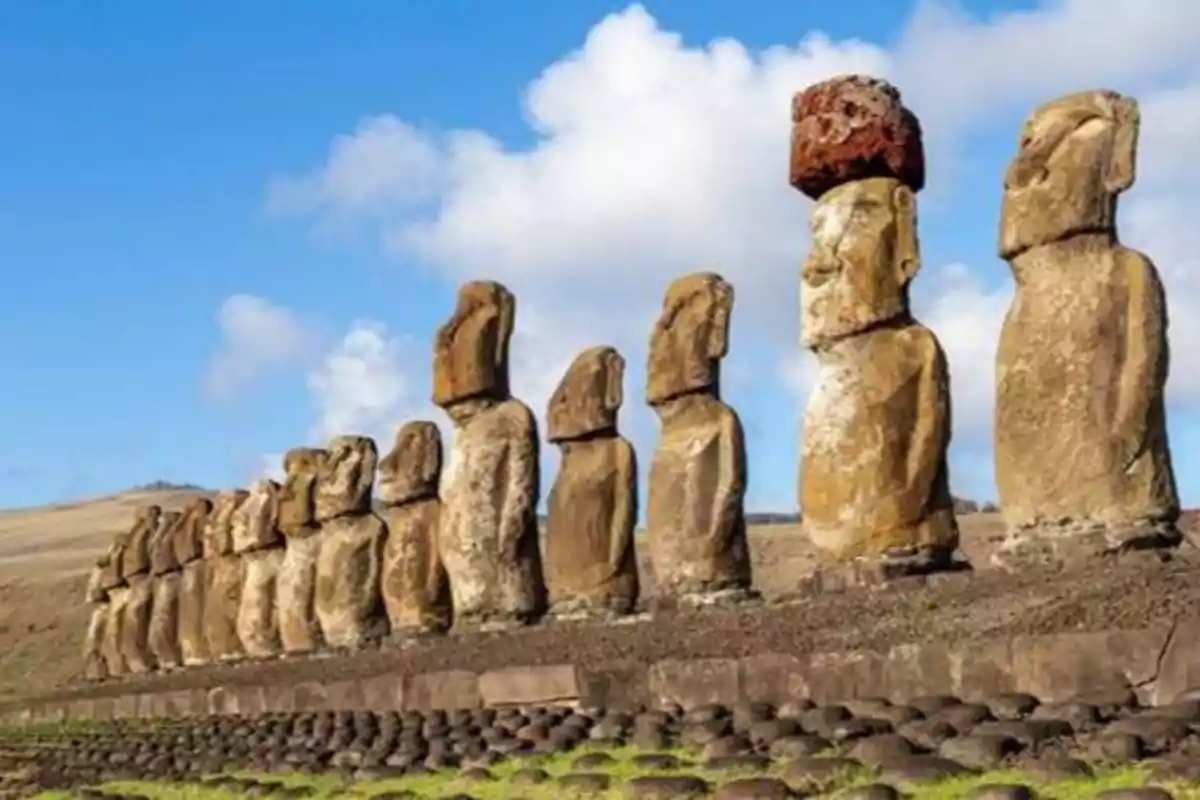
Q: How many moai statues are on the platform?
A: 15